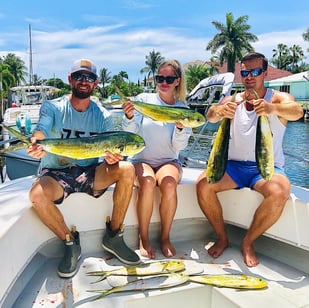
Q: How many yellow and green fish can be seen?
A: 7